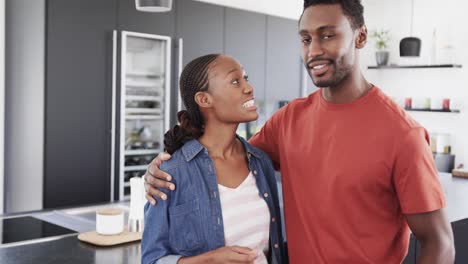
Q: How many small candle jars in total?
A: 3